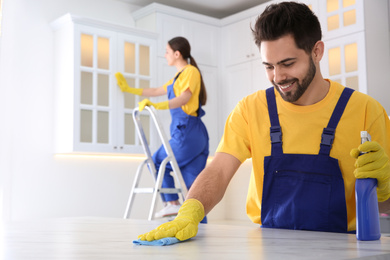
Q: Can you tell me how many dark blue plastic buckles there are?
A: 2